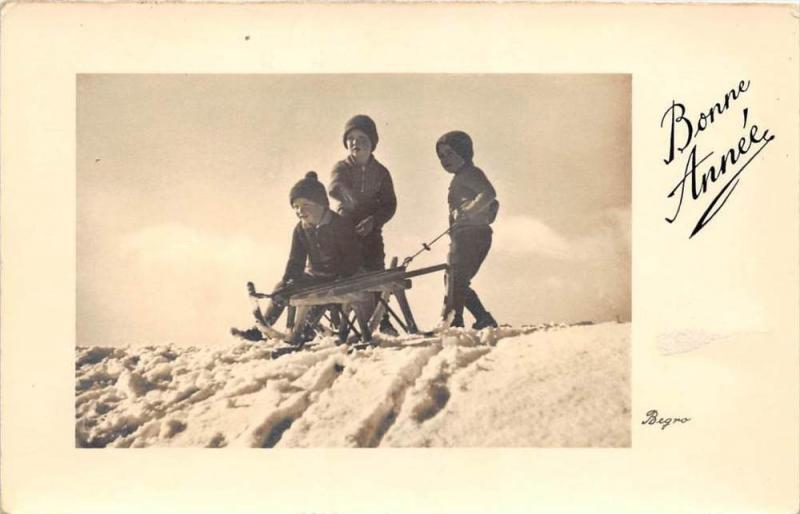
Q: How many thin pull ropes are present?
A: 1